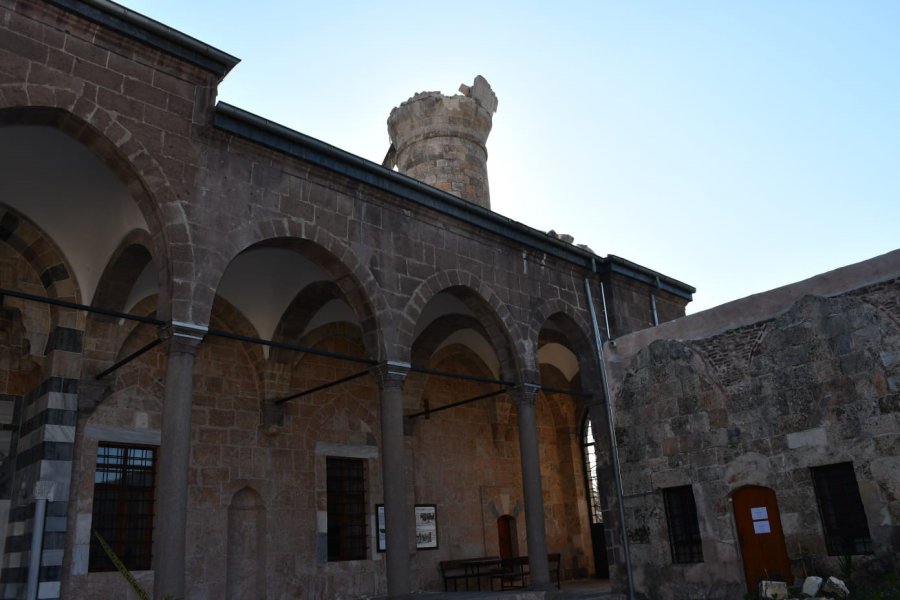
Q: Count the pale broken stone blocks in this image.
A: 3